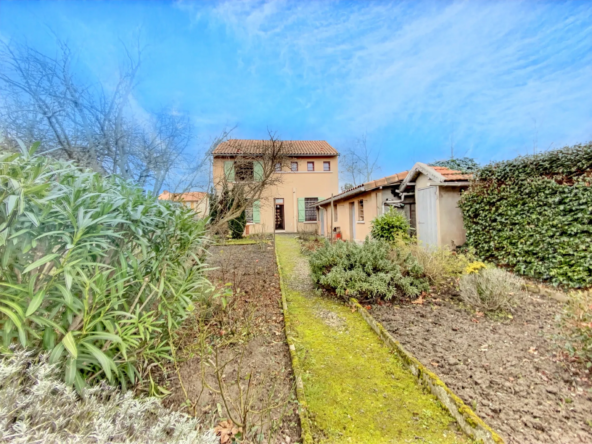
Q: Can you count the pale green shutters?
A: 5